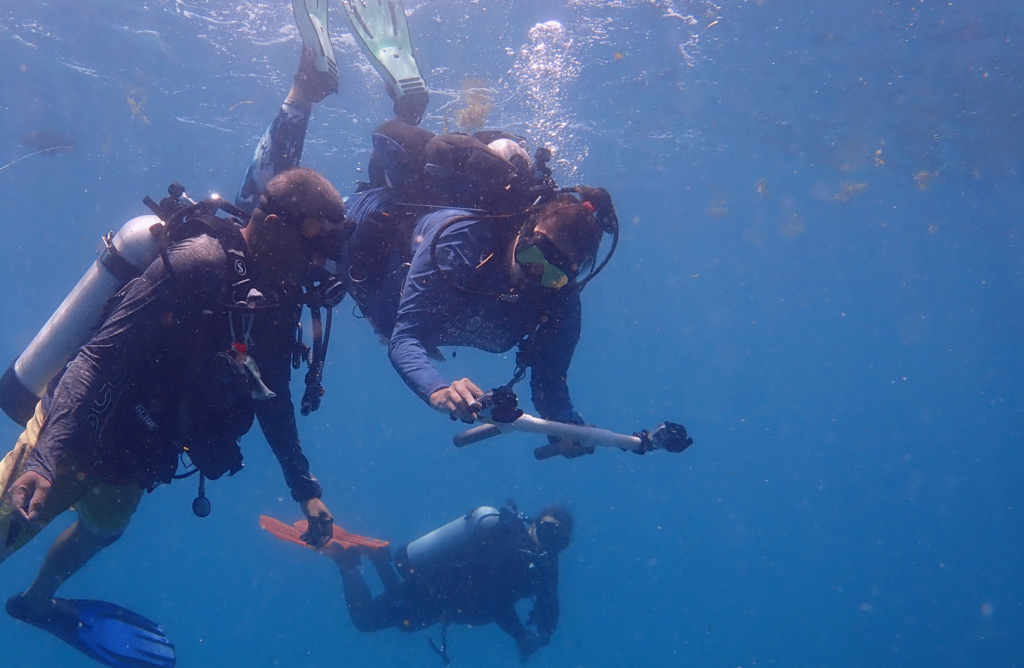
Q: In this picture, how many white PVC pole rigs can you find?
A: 1